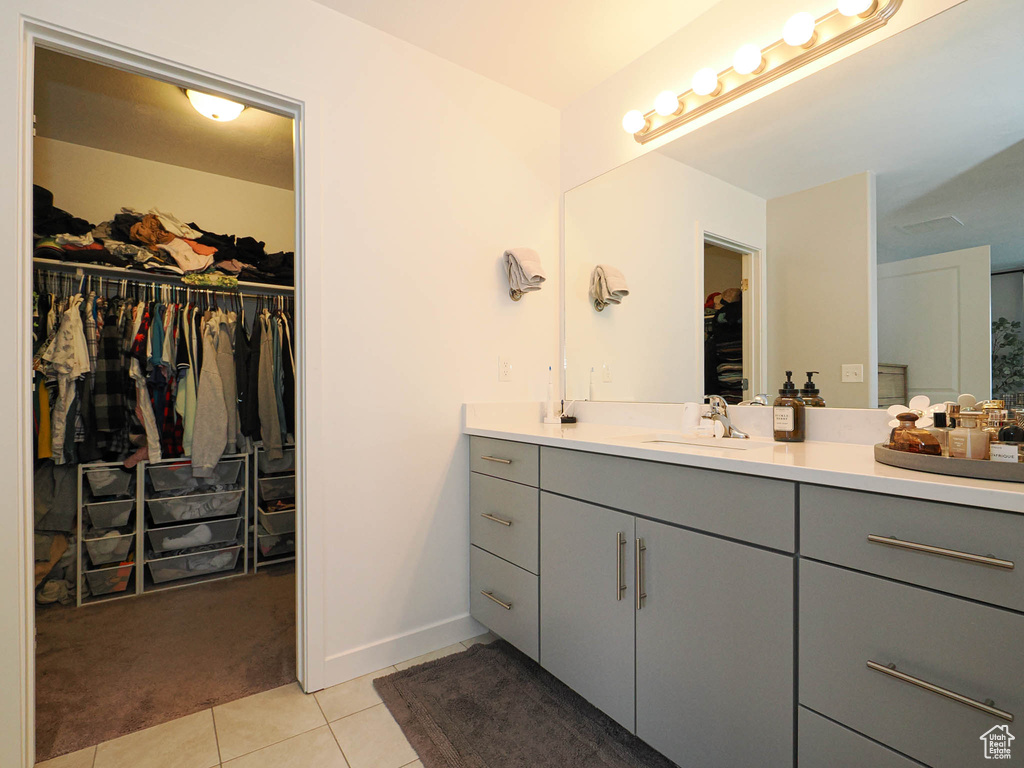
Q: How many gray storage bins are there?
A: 12